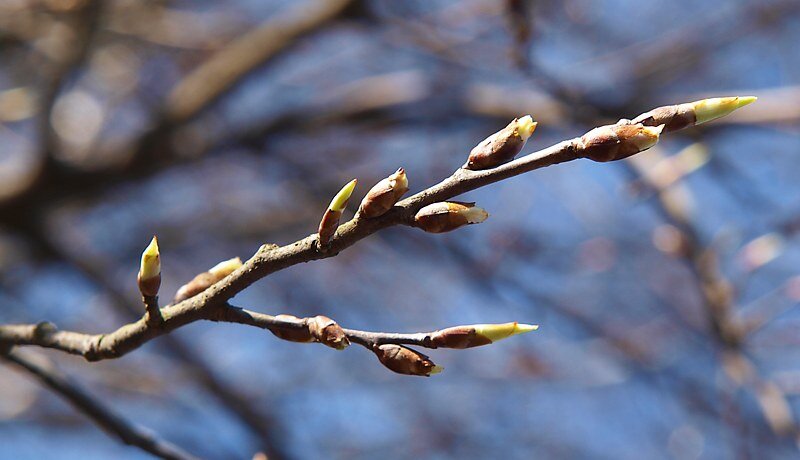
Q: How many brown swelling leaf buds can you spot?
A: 12